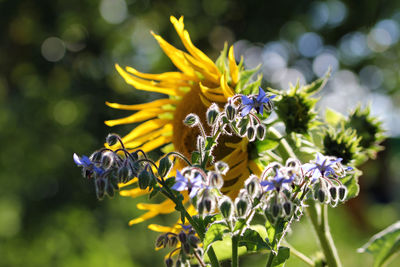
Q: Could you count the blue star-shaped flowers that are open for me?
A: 5